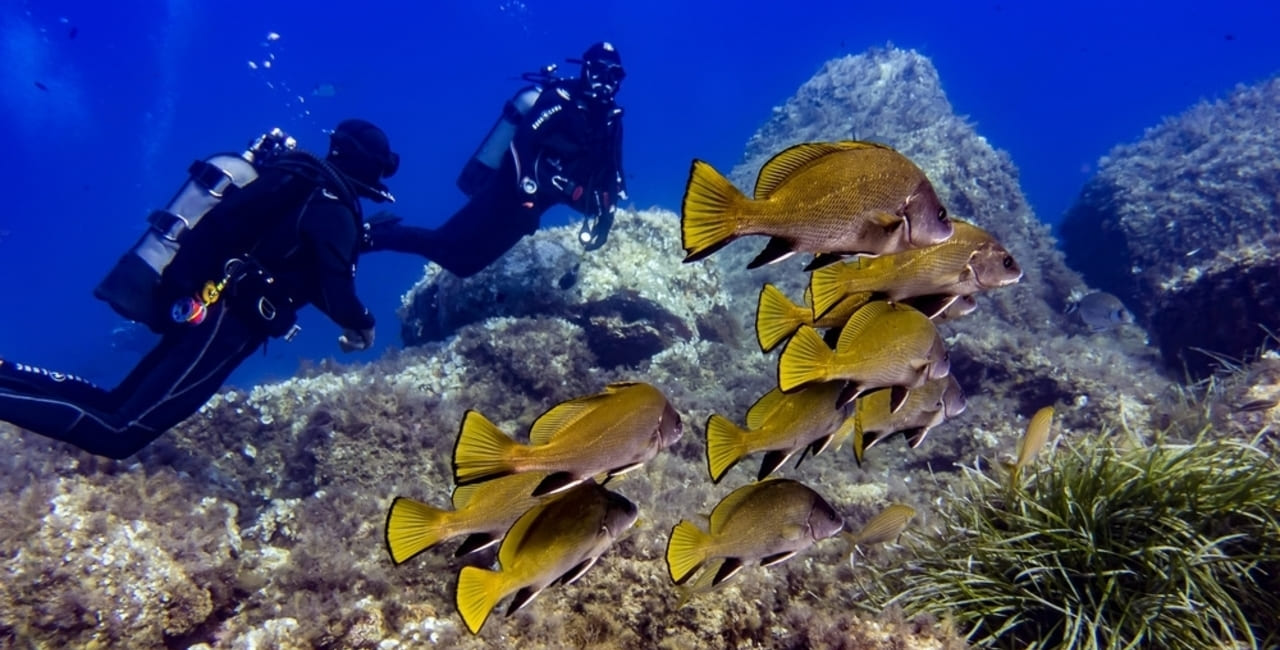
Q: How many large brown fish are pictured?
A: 10